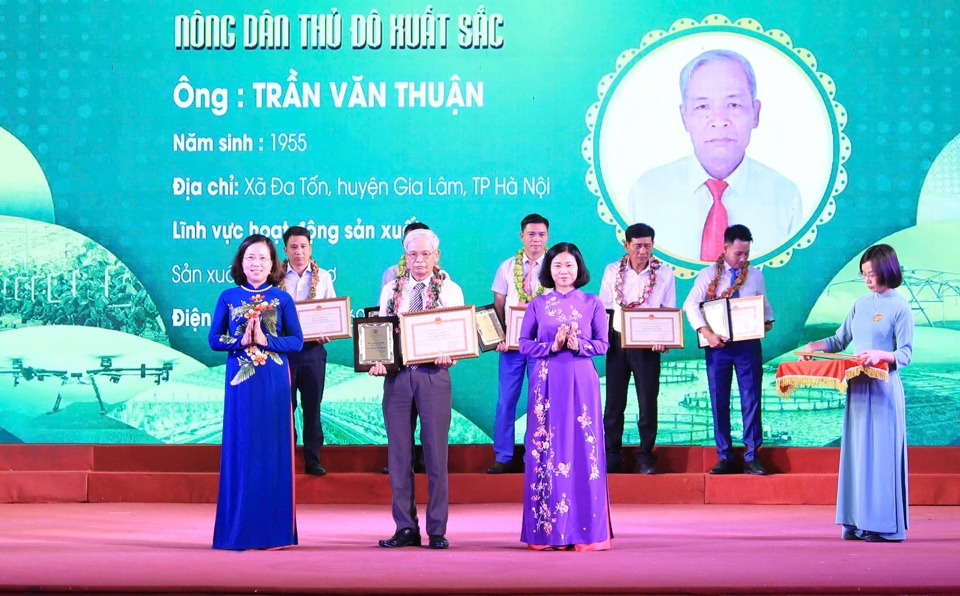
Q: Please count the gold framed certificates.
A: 5